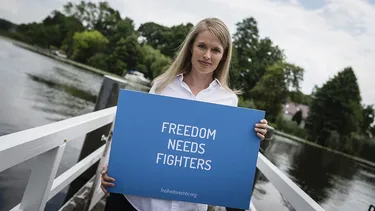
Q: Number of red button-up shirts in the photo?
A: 0